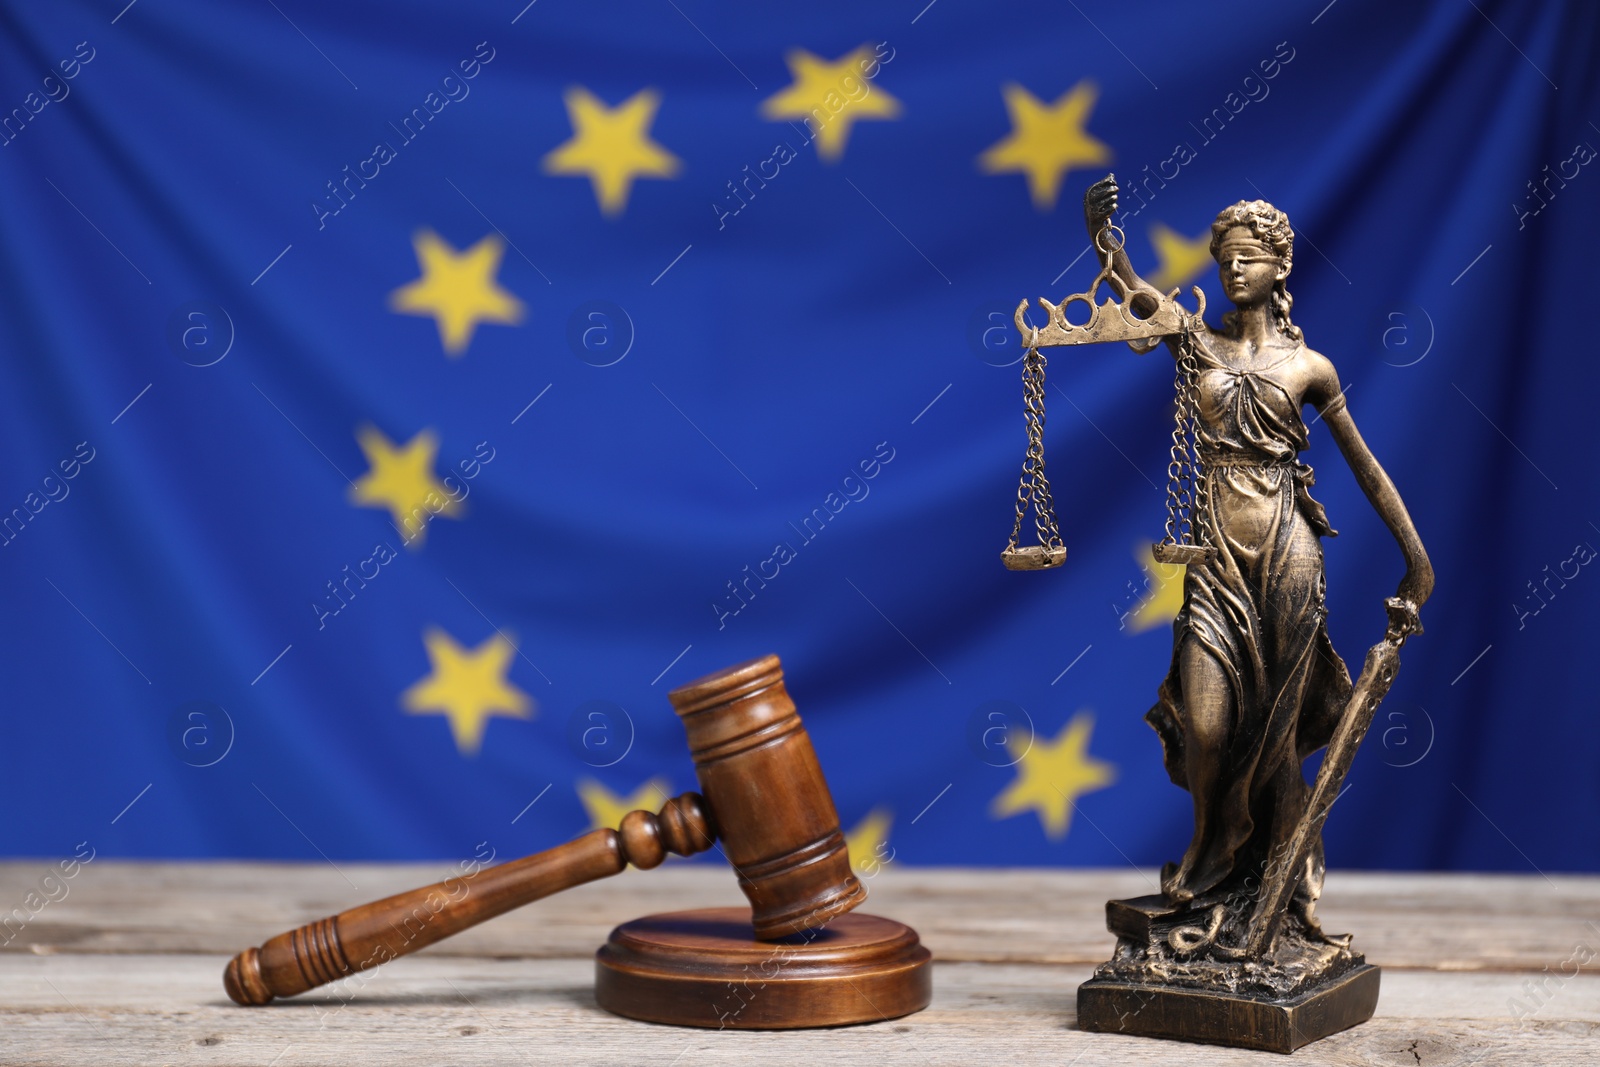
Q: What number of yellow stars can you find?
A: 11